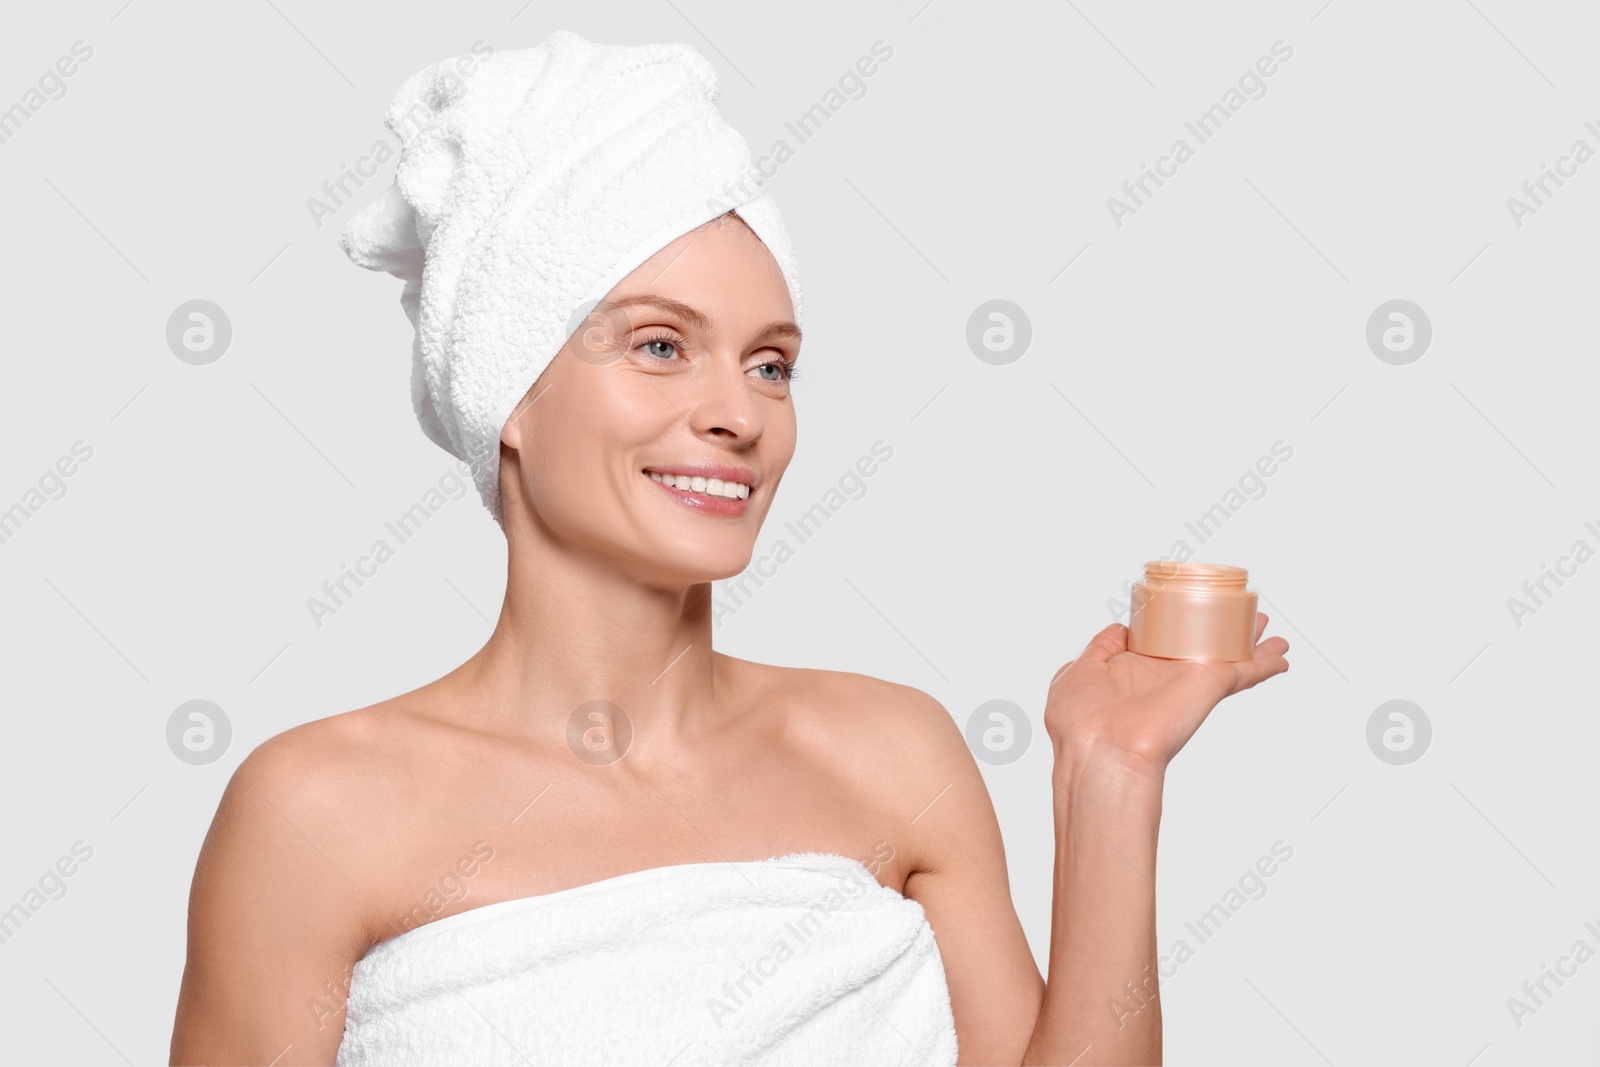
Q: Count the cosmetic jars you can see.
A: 1